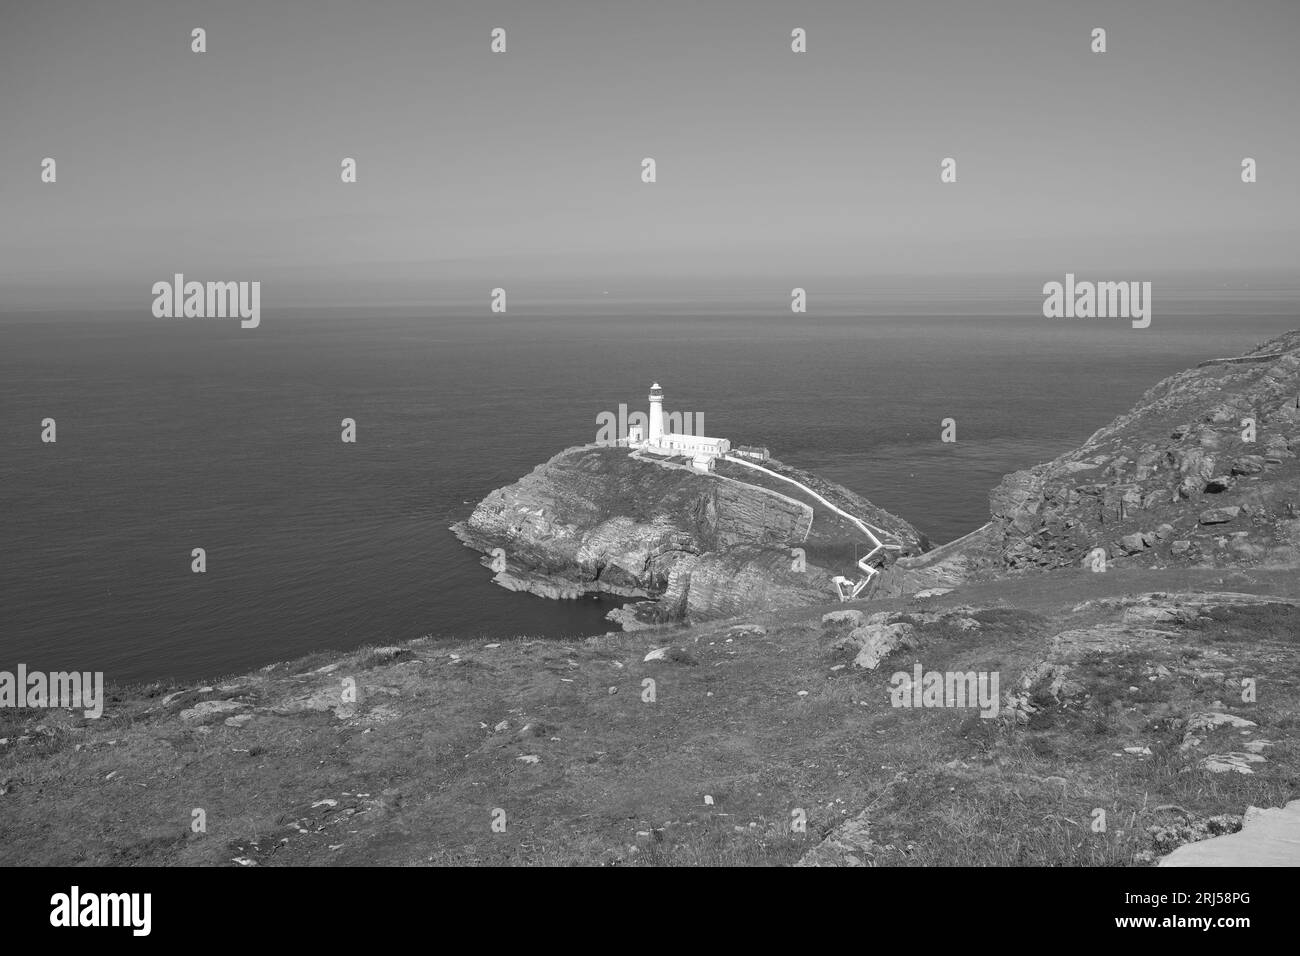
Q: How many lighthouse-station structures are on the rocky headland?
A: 5